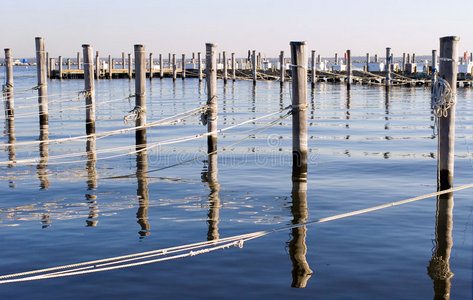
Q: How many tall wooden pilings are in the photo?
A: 7